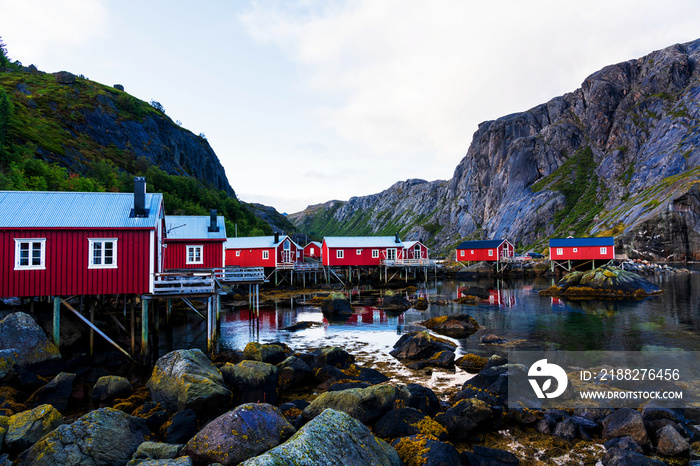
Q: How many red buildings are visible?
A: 8